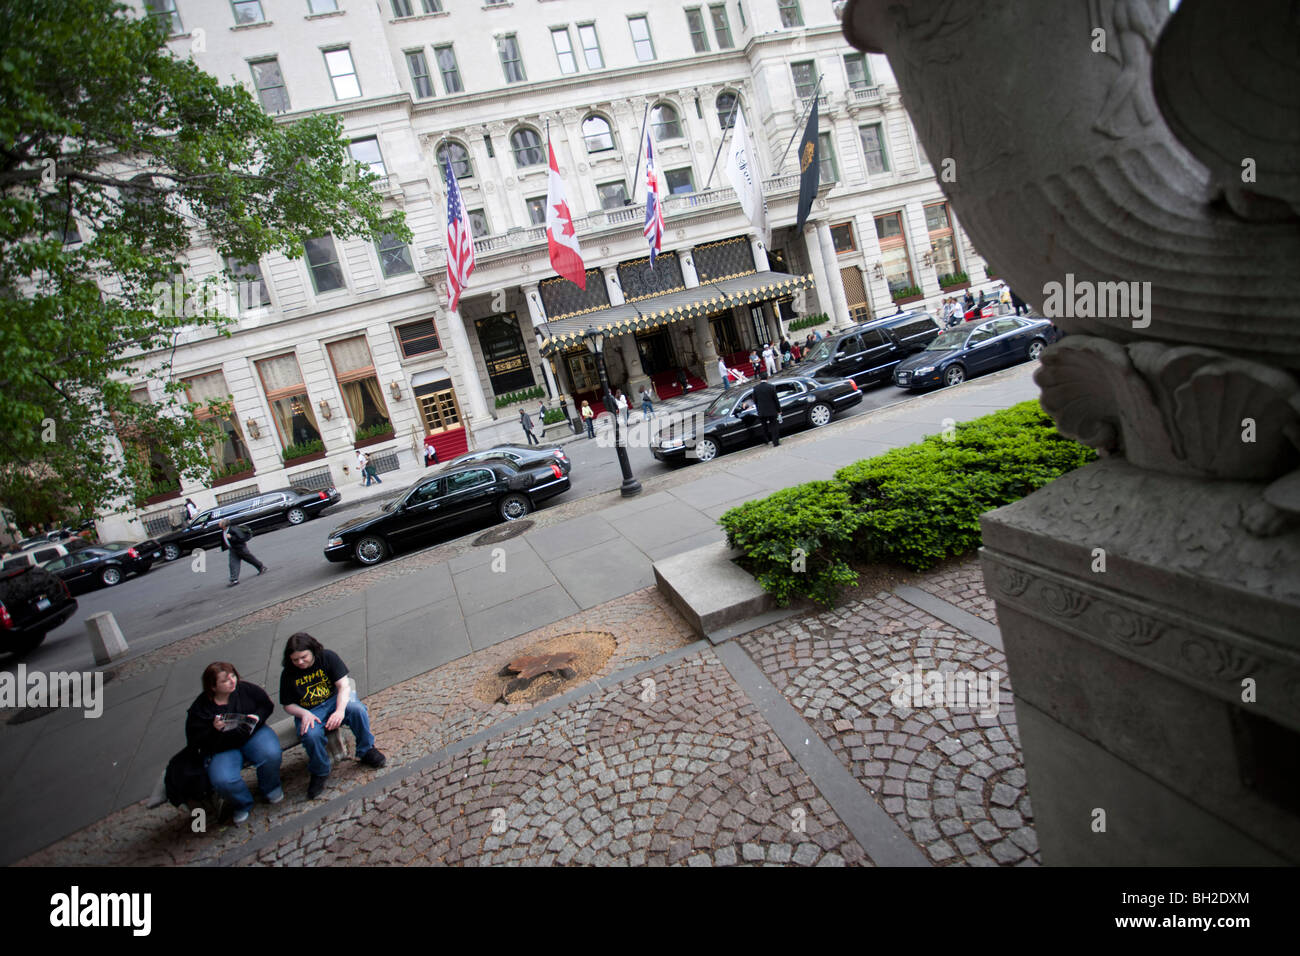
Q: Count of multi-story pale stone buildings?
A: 1